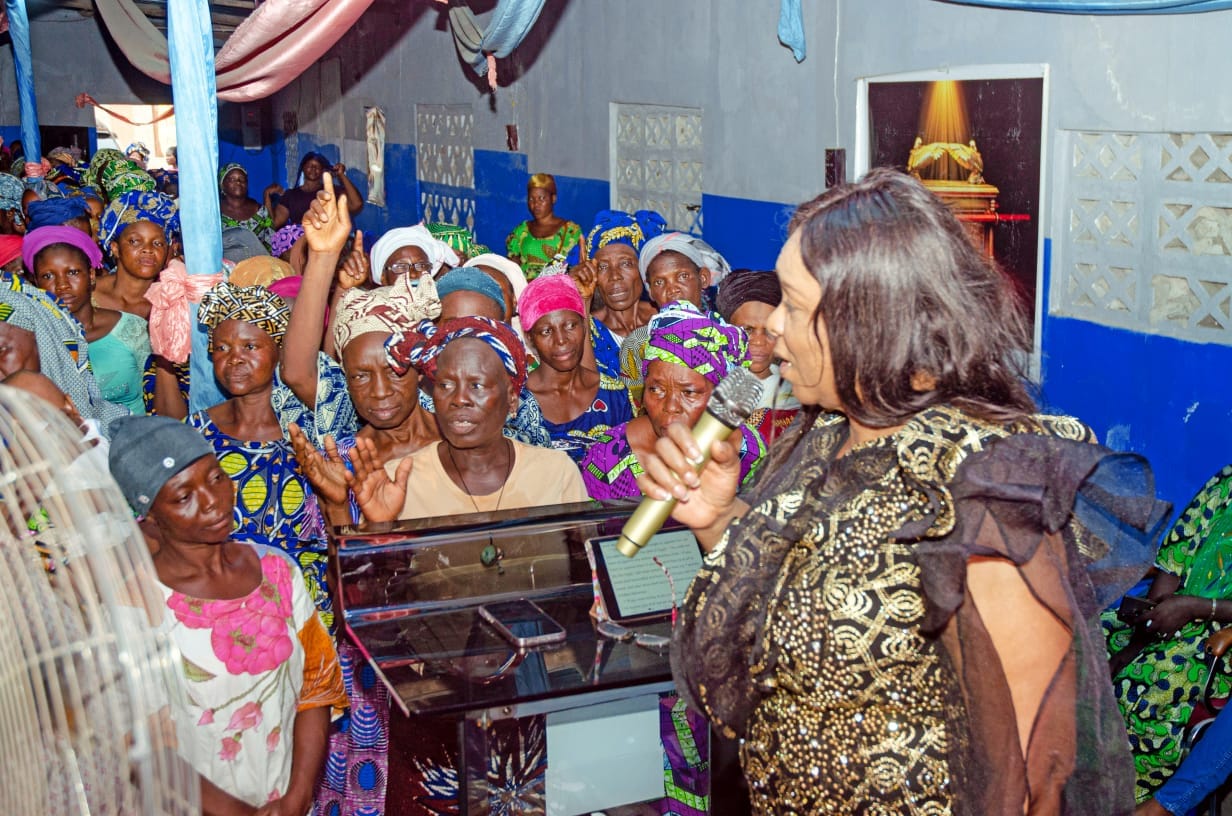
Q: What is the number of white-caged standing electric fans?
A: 1